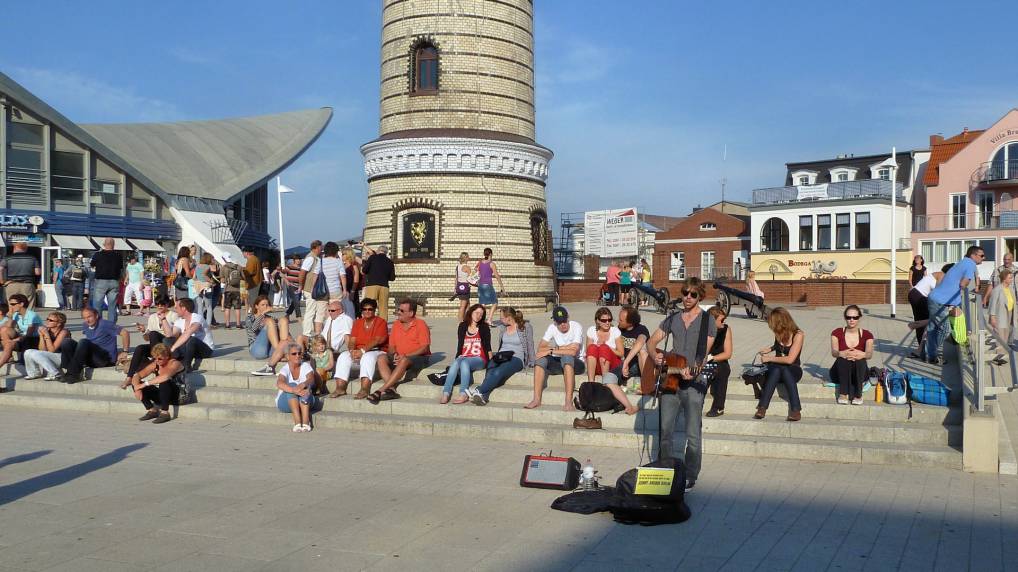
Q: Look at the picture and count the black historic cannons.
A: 2